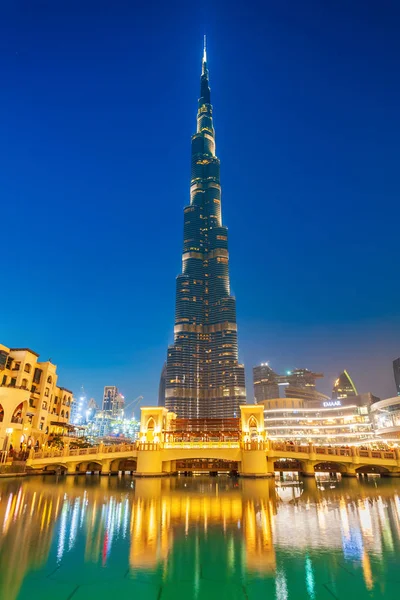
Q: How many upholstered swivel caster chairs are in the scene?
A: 0